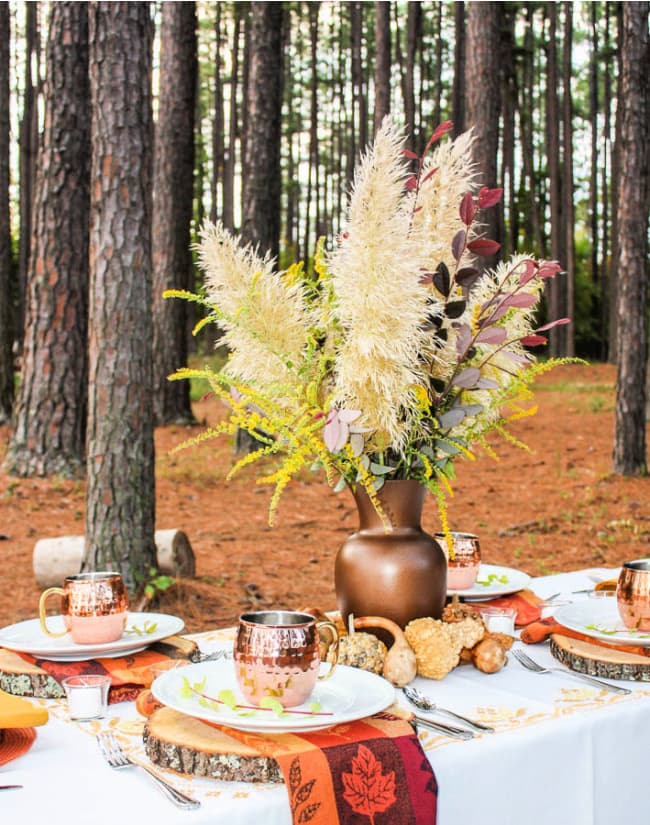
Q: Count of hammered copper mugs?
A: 4